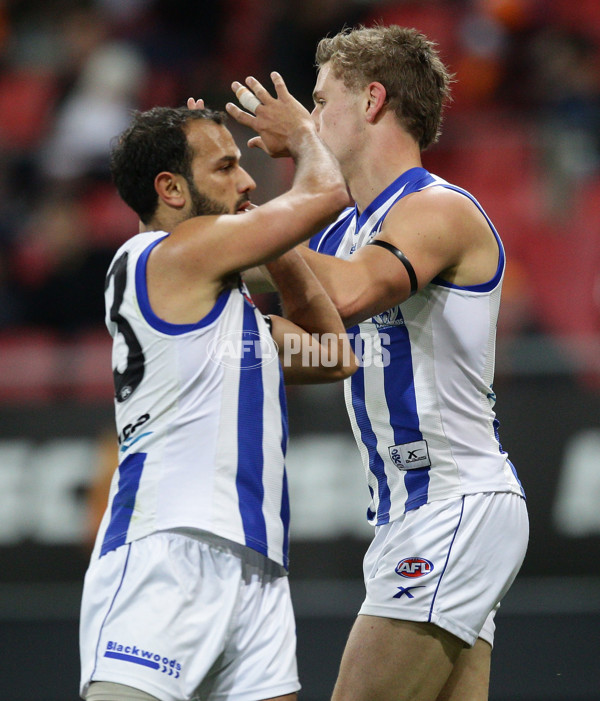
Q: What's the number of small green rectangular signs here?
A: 0